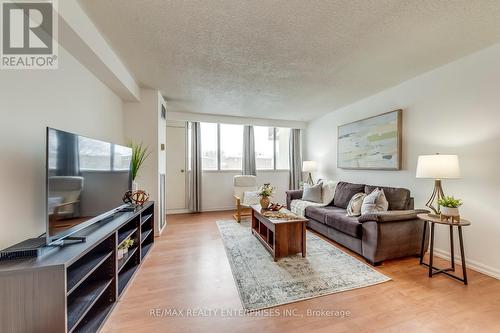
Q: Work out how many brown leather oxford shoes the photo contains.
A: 0